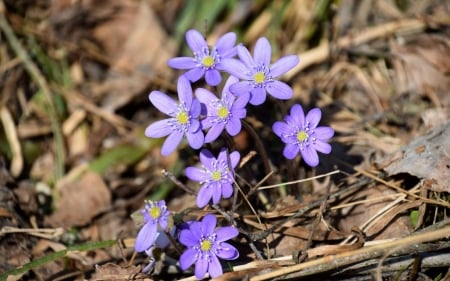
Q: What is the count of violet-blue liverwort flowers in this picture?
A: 8